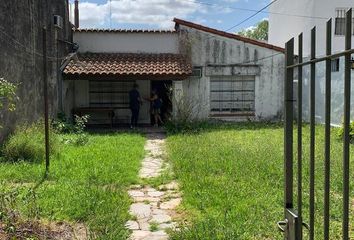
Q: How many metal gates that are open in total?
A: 1